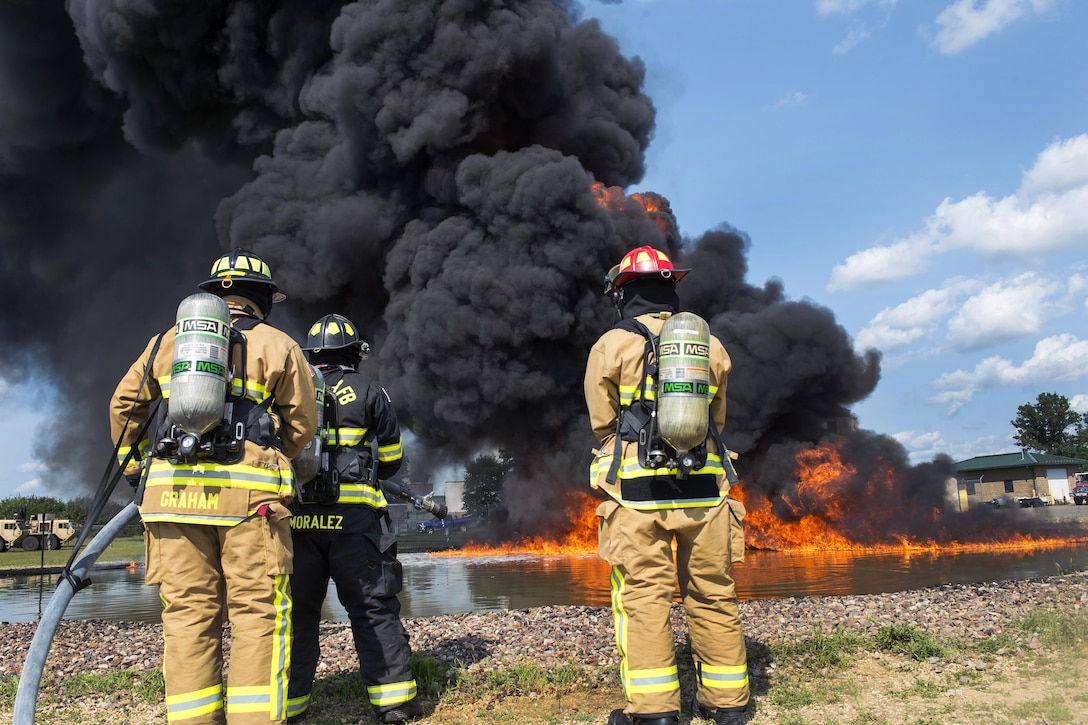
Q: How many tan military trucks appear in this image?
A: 2